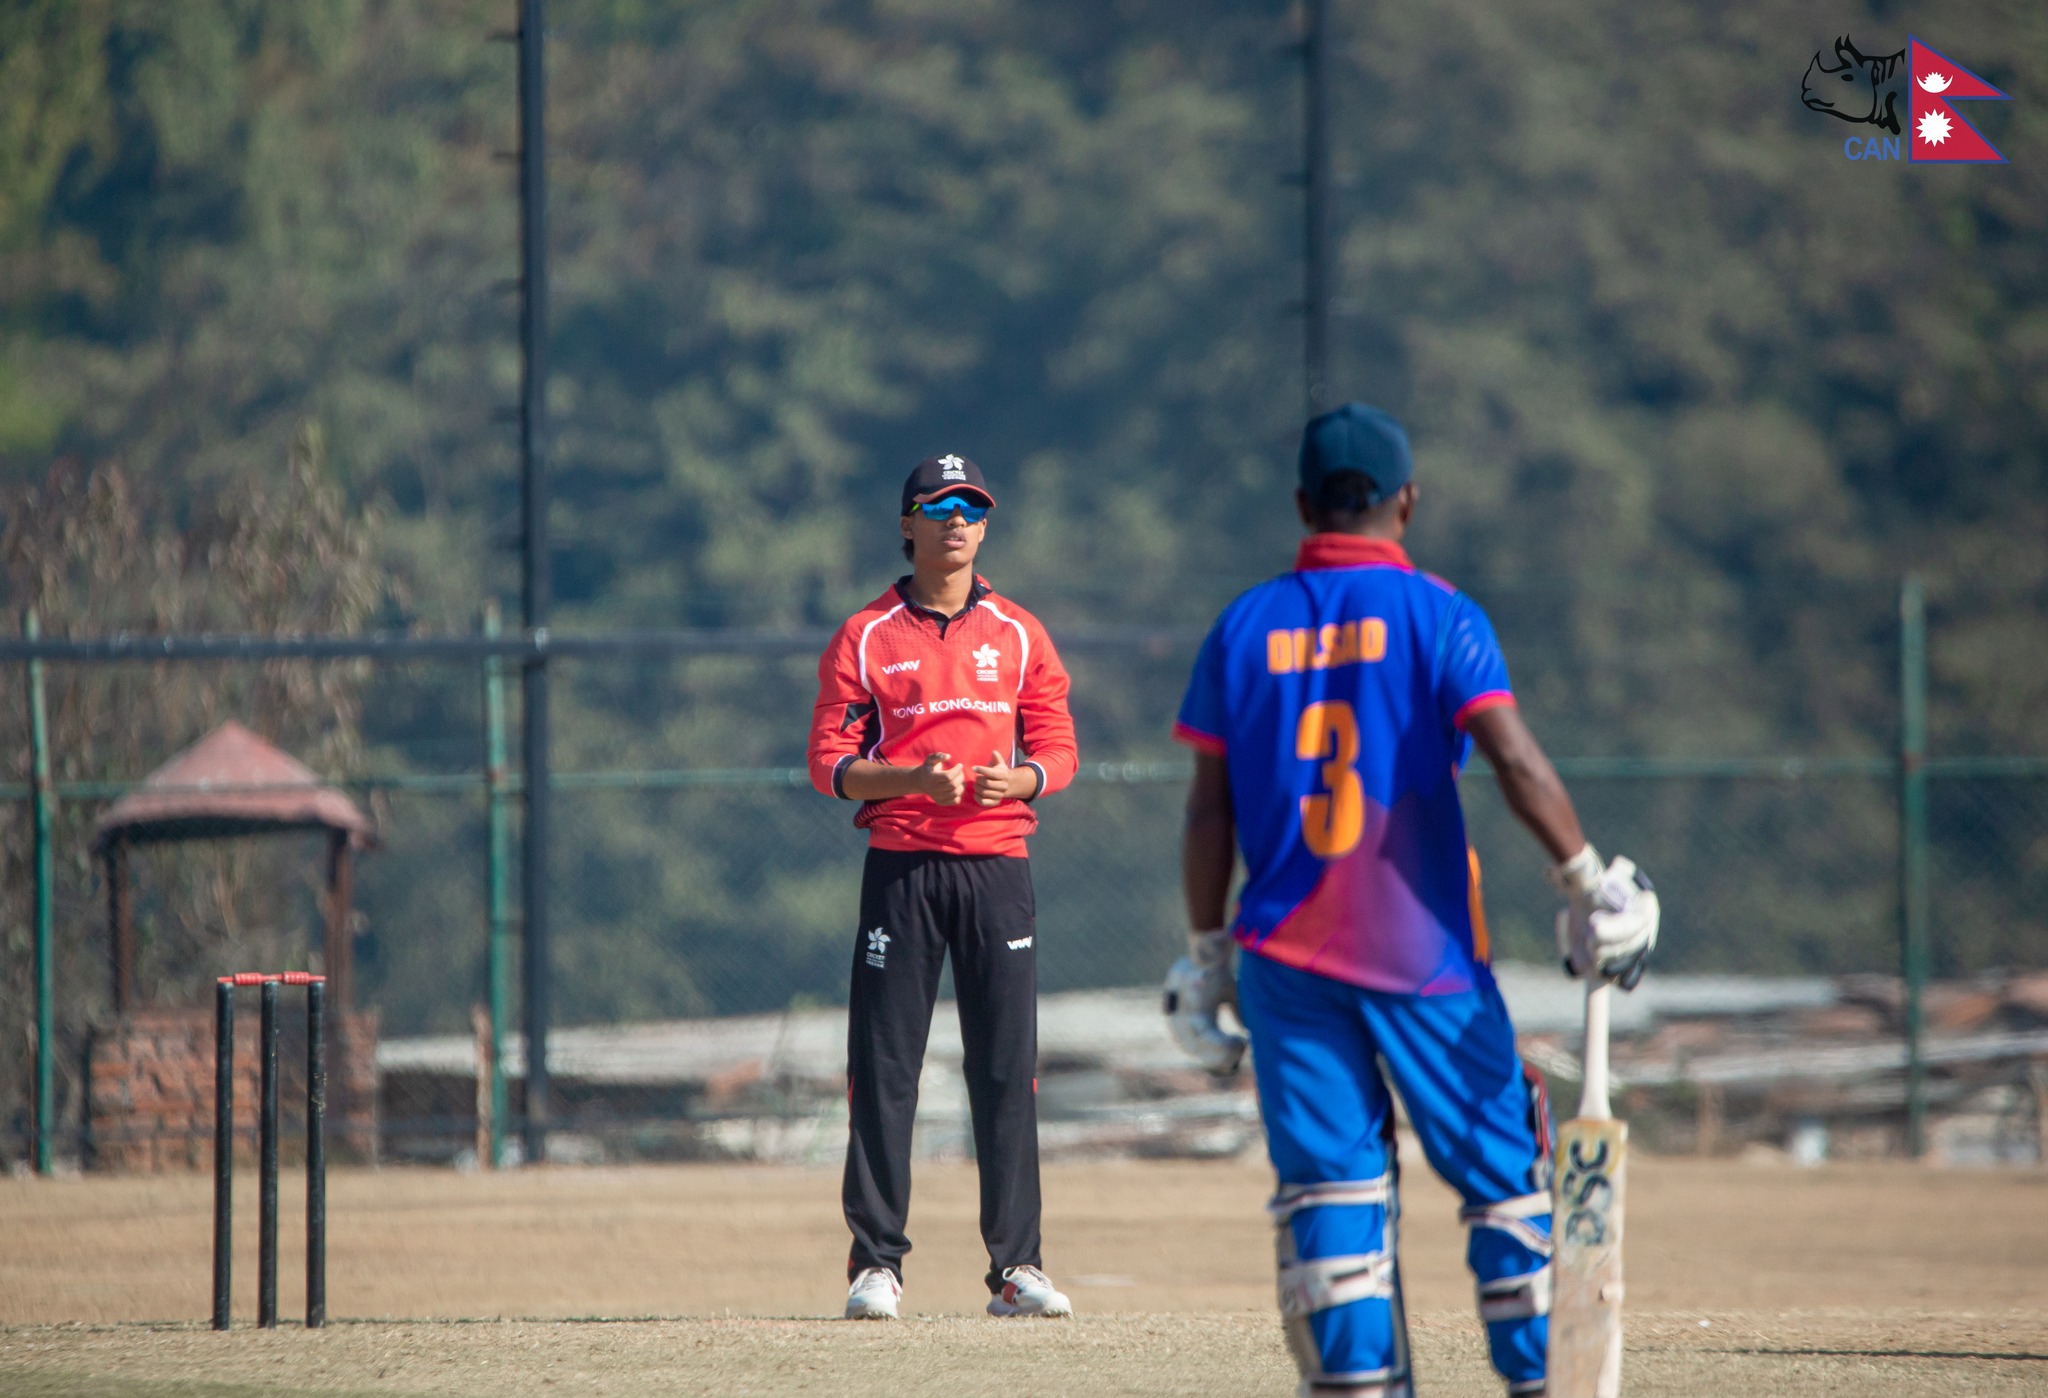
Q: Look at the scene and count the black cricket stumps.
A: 3